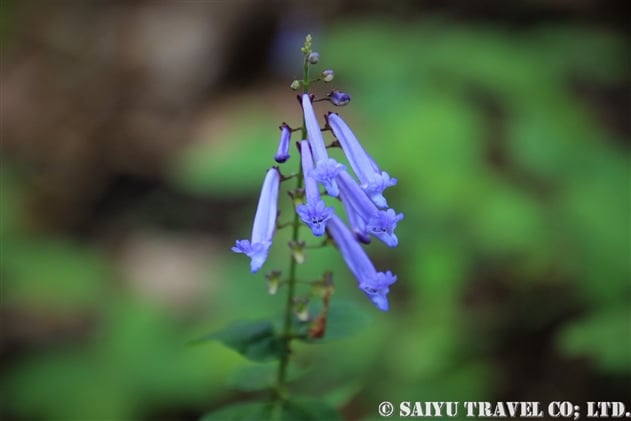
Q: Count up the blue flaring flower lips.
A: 6